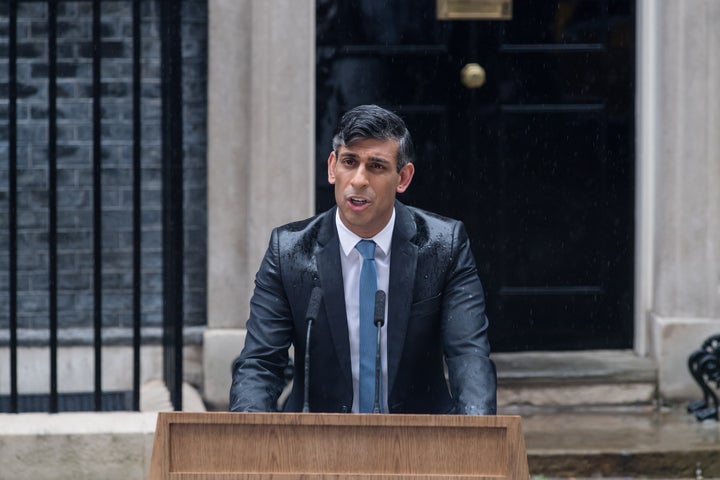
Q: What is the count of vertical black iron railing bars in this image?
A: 5